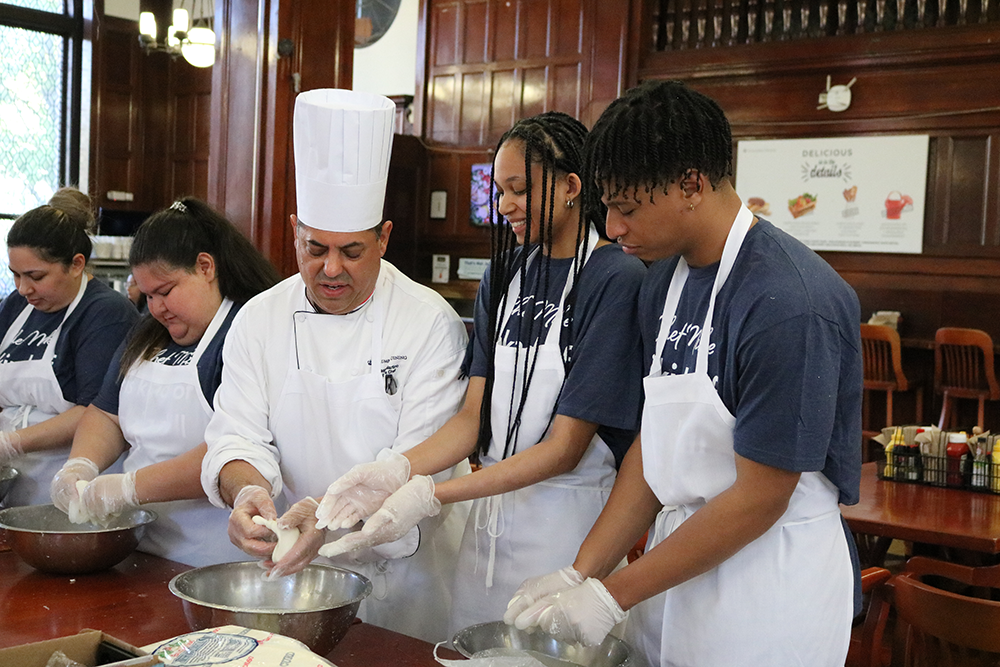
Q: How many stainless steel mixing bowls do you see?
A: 4